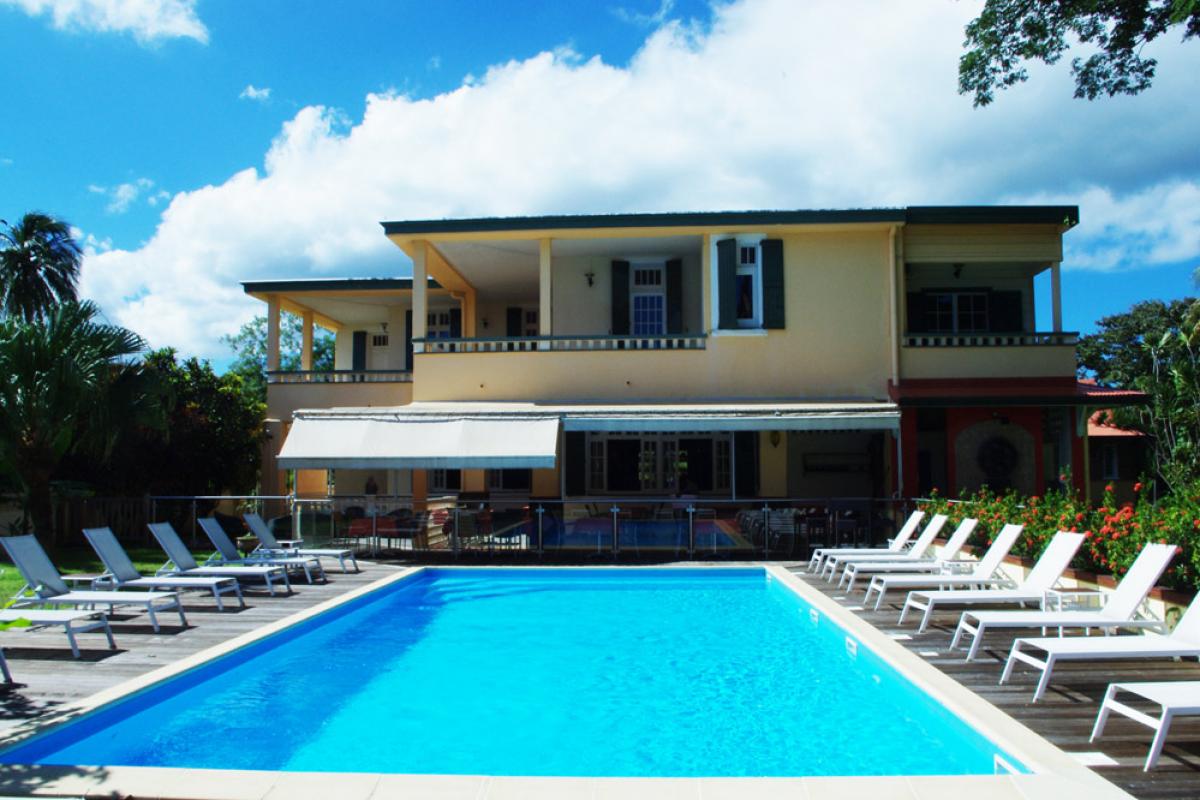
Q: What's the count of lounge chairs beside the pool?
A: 14